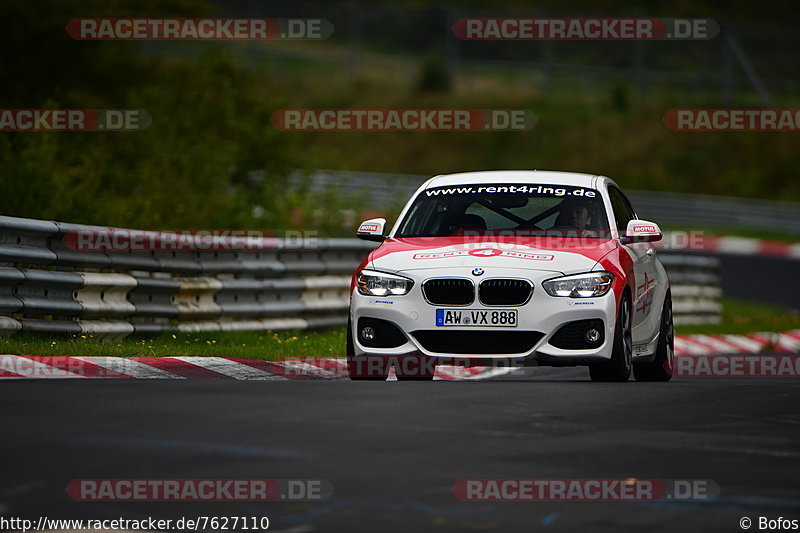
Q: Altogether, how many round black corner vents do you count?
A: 2